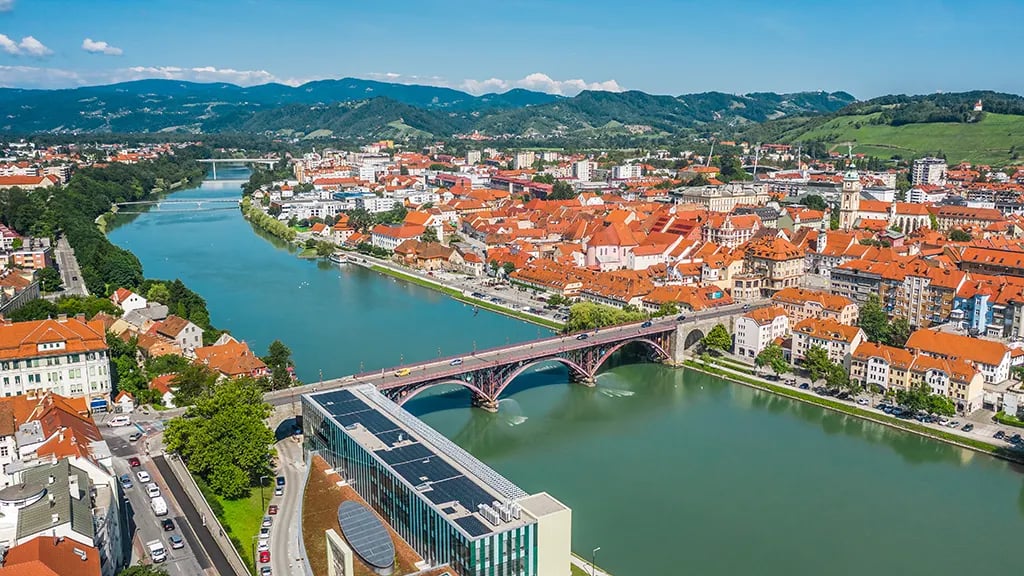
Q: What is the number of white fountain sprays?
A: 2